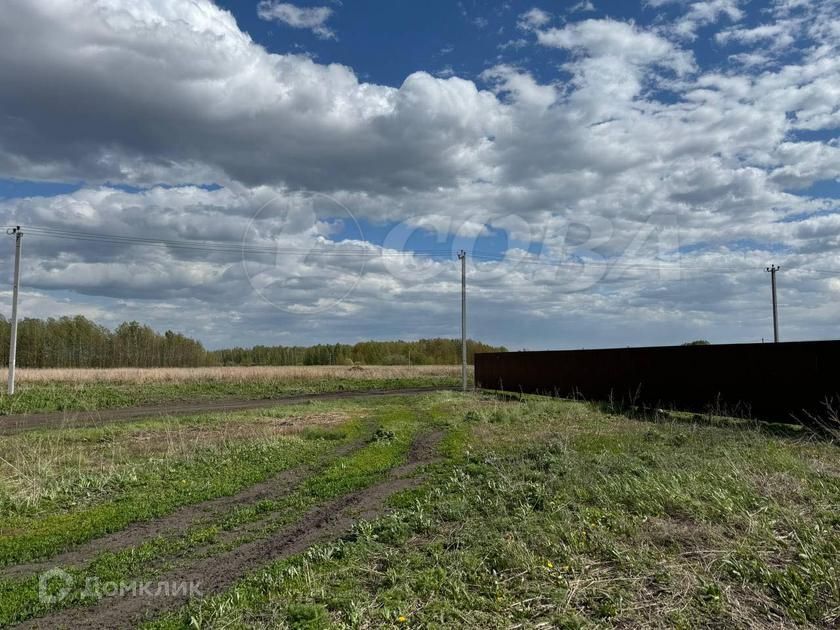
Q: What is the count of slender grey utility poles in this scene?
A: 3